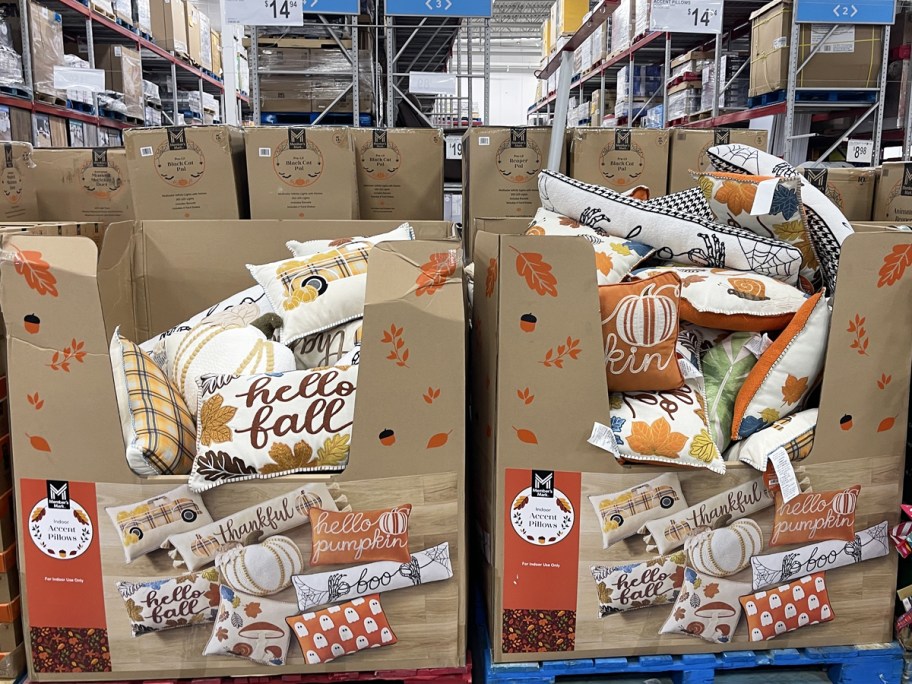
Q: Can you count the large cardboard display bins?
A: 2